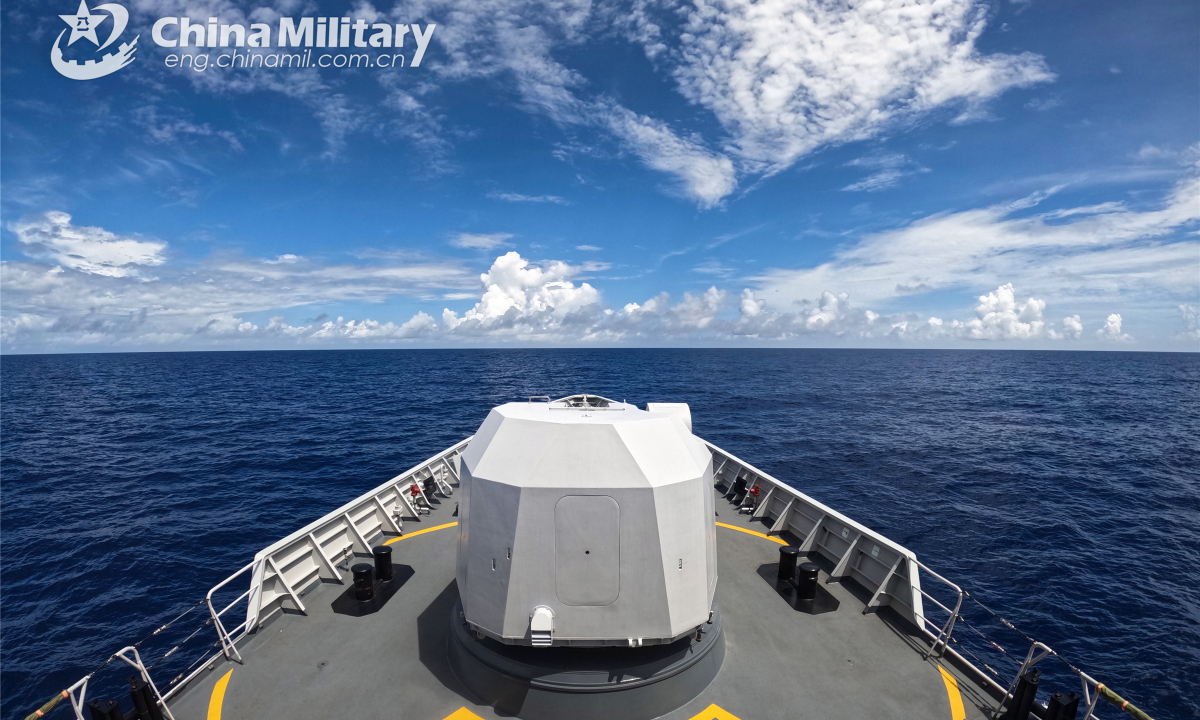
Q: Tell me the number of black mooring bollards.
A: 4